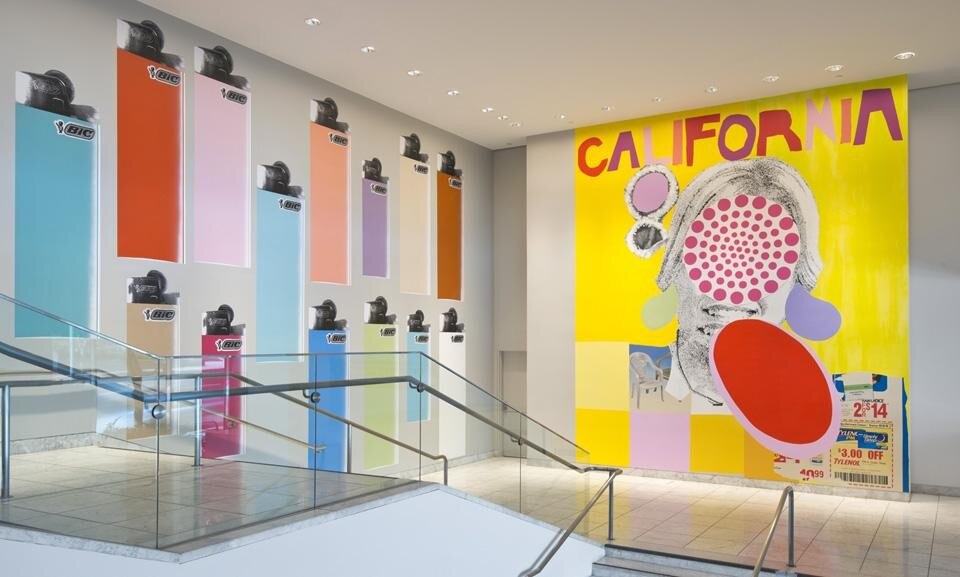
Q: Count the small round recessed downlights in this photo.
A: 14